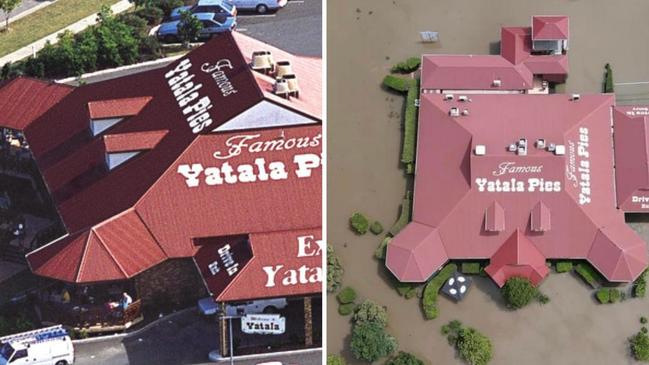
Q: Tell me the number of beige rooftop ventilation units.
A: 4